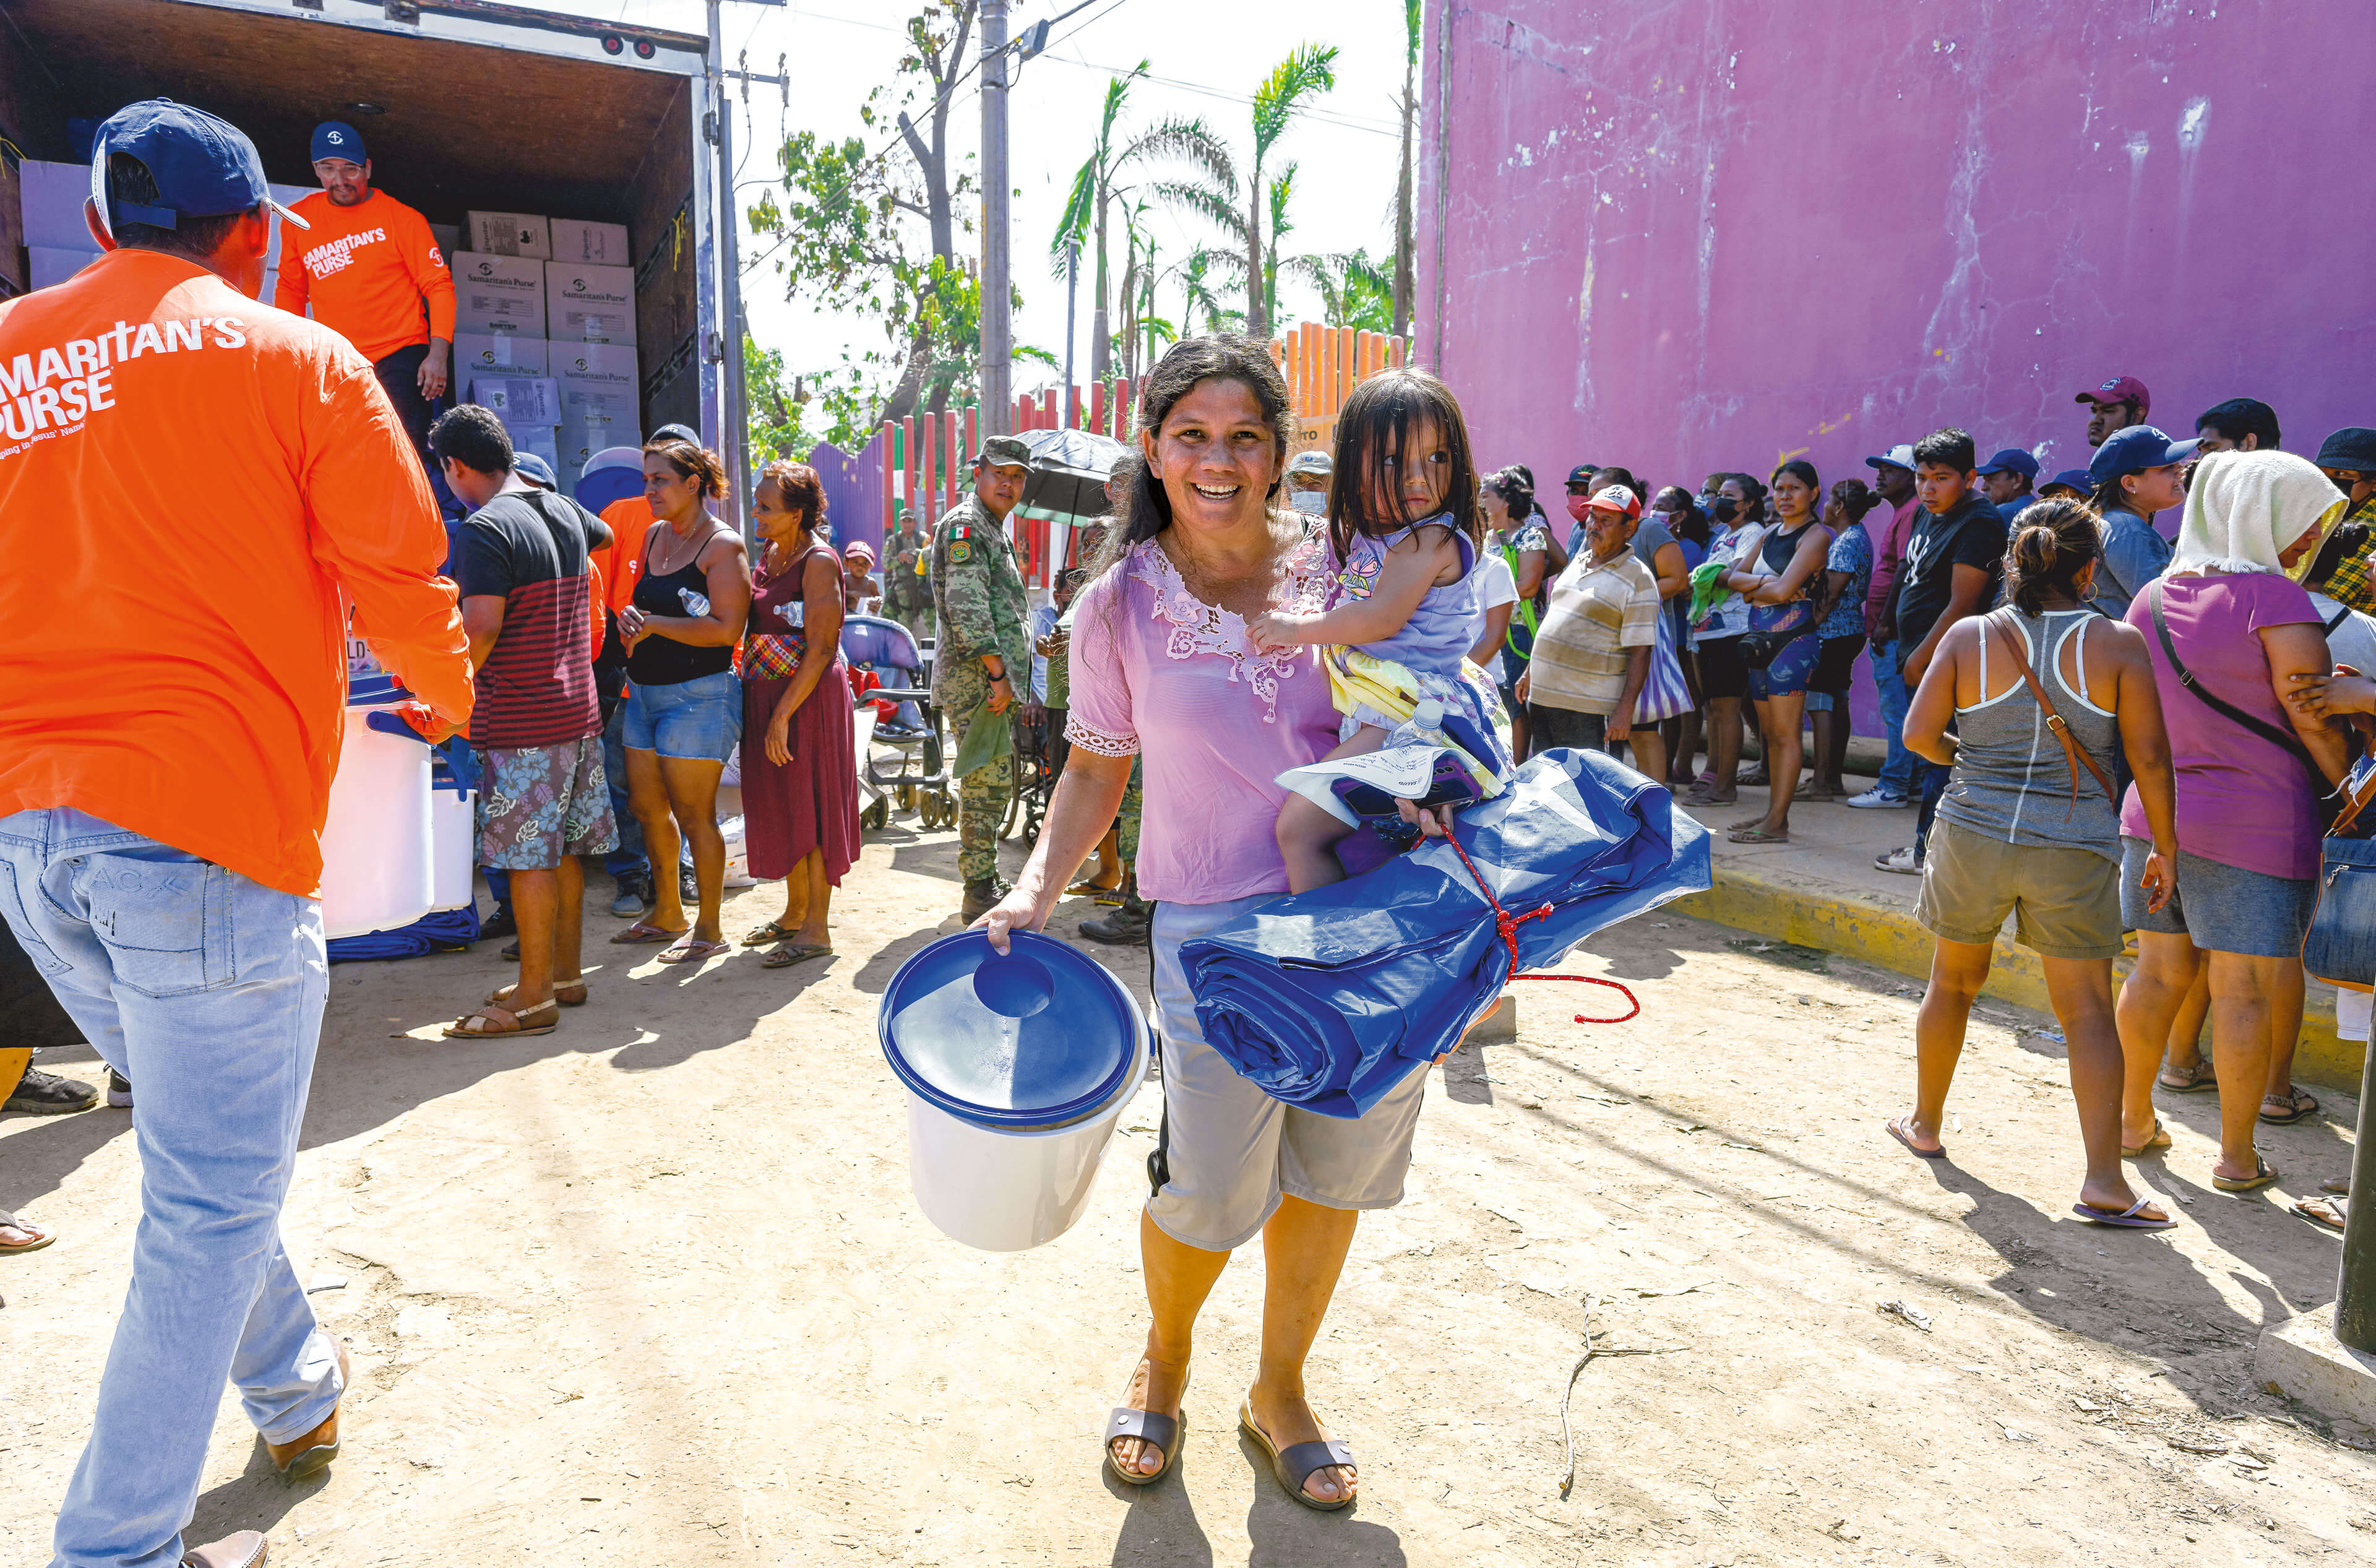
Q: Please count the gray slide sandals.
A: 2